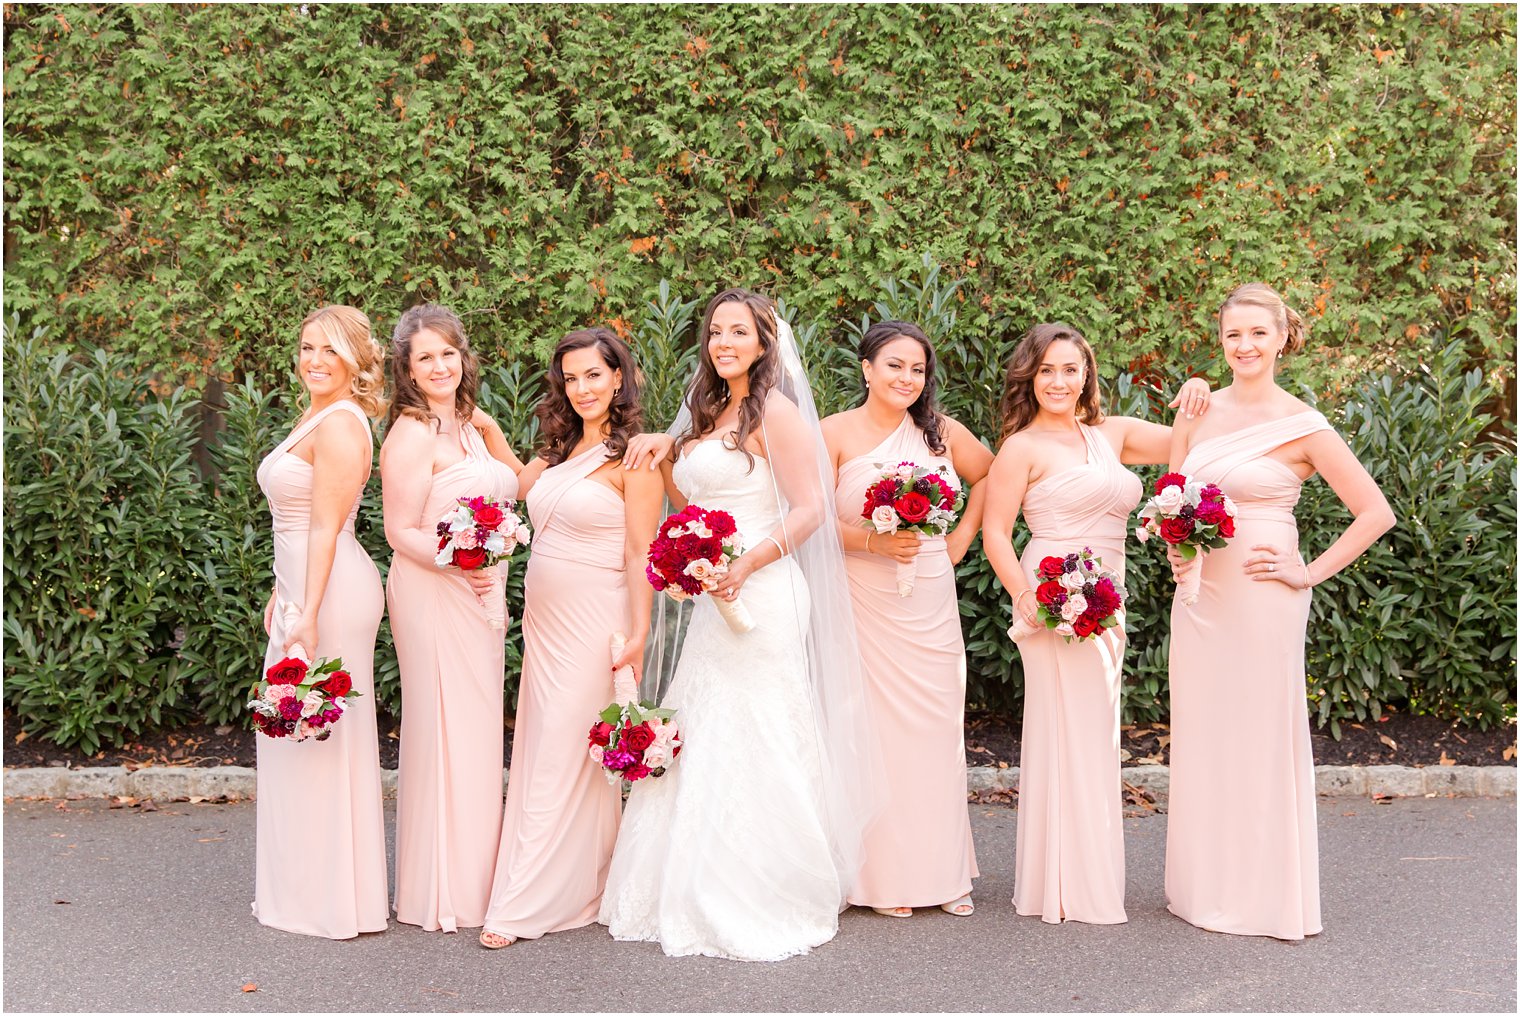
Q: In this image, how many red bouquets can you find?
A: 7